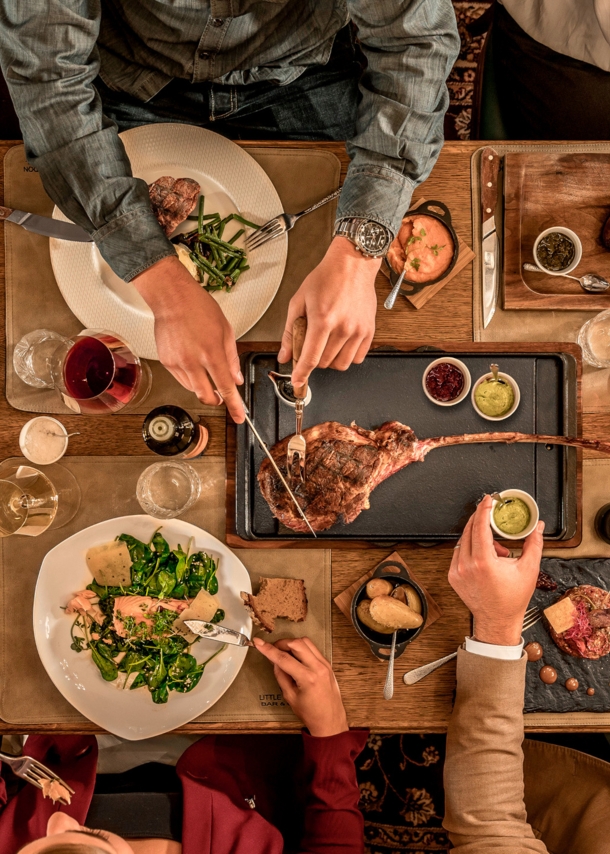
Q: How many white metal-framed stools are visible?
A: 0